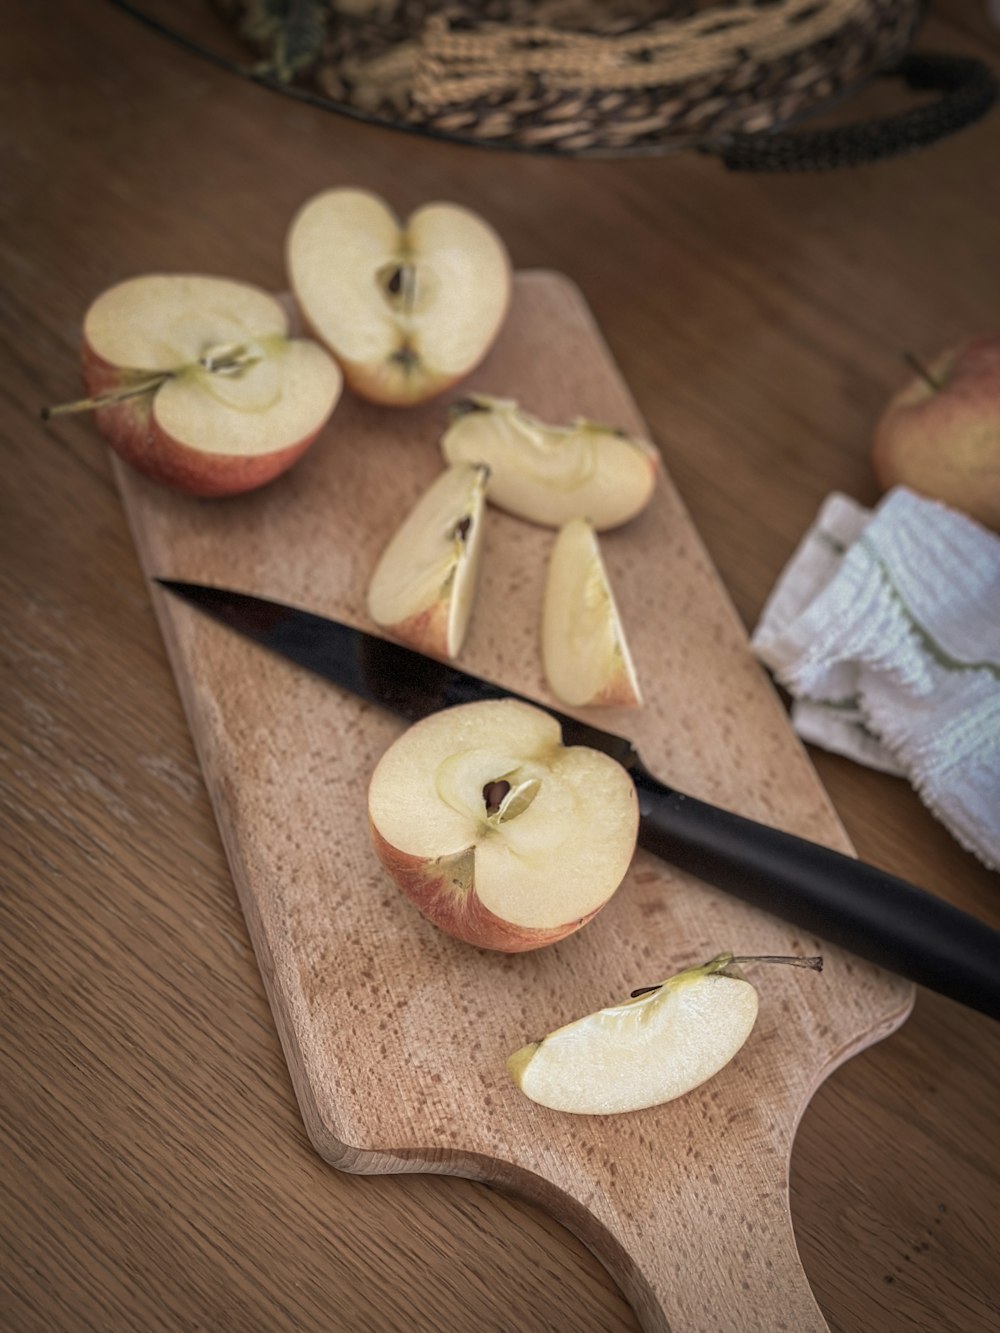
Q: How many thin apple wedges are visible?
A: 4